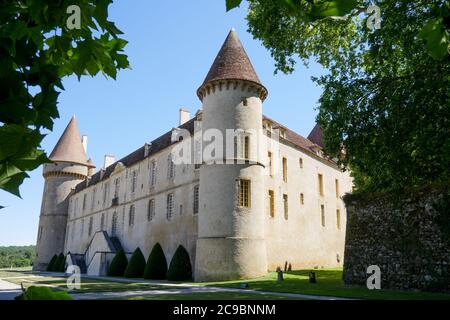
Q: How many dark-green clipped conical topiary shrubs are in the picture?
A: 6